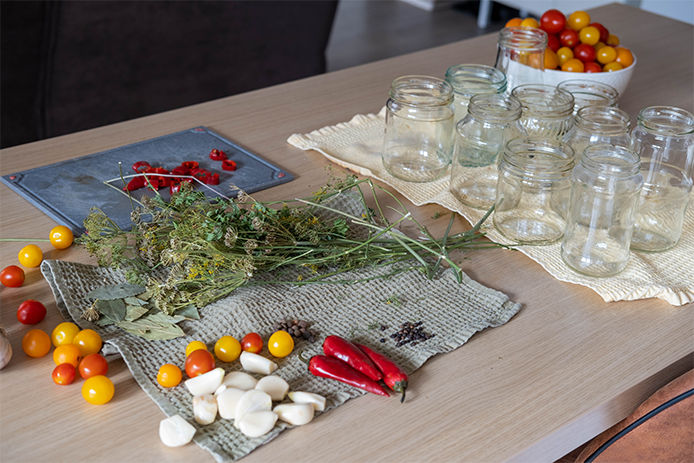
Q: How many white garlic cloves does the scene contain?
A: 11